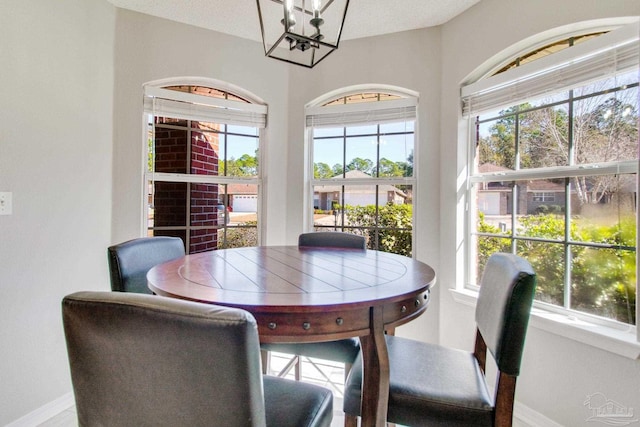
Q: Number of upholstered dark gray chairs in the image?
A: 4